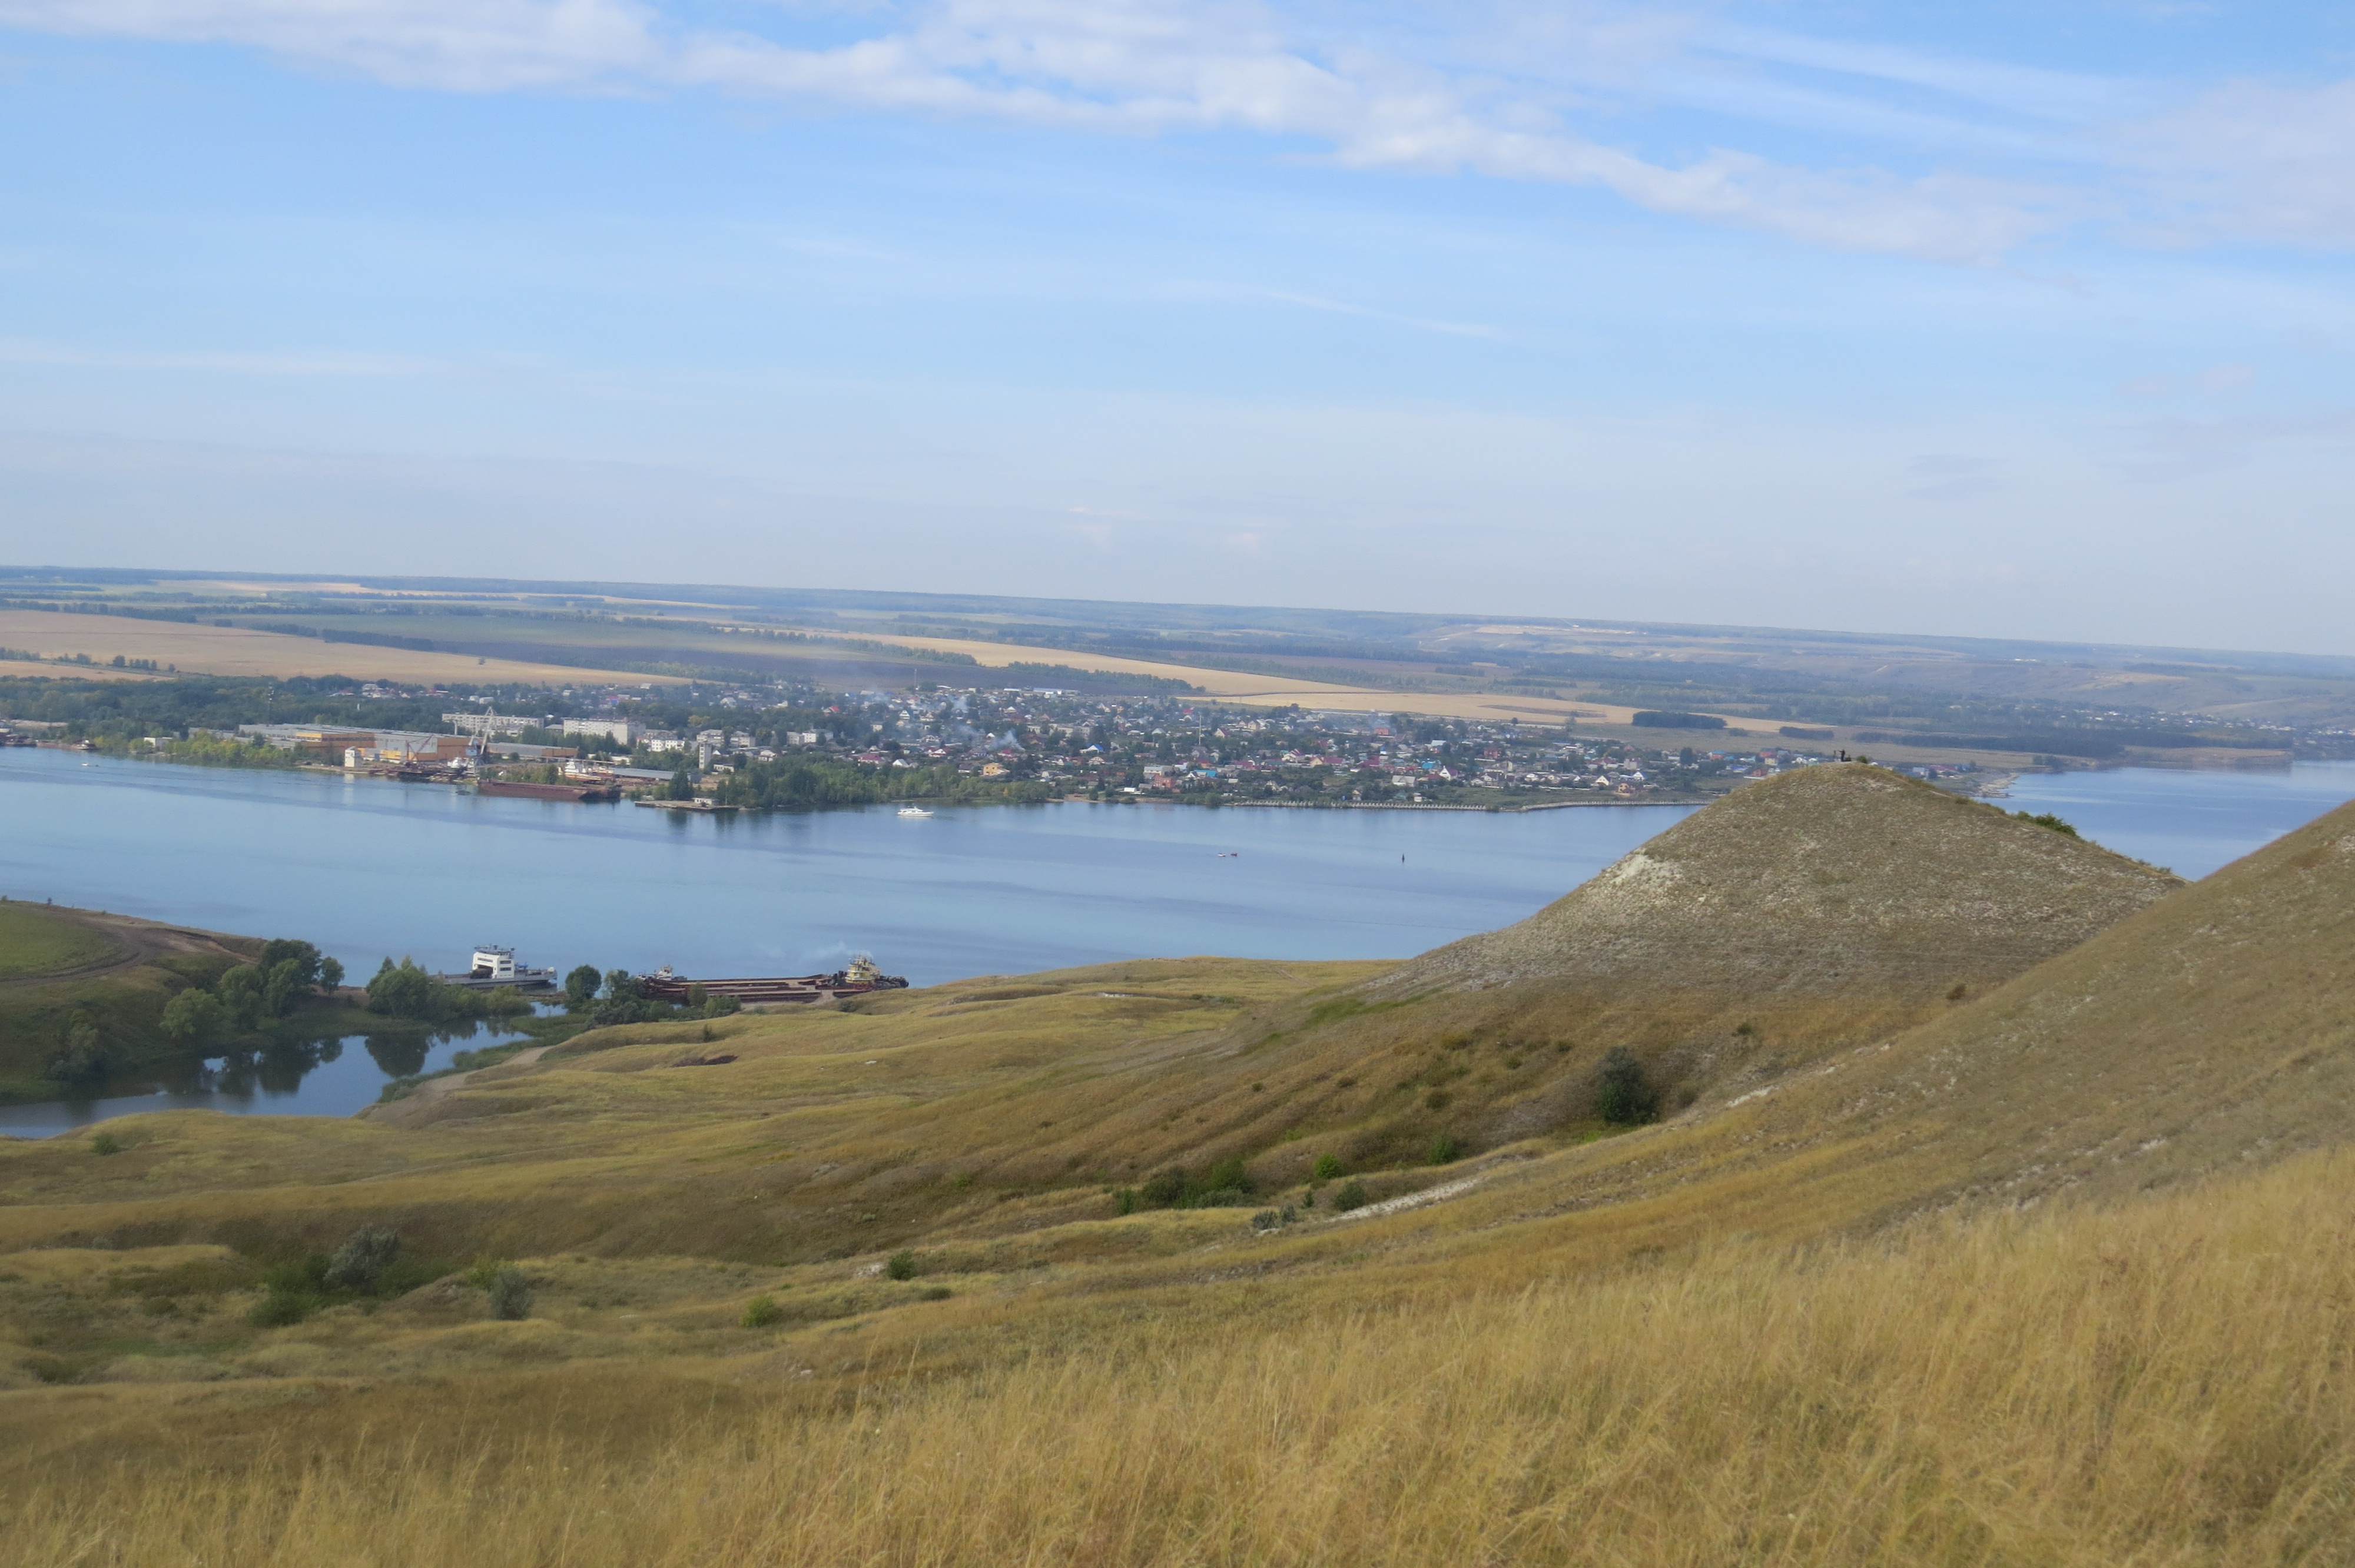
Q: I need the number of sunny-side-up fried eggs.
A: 0